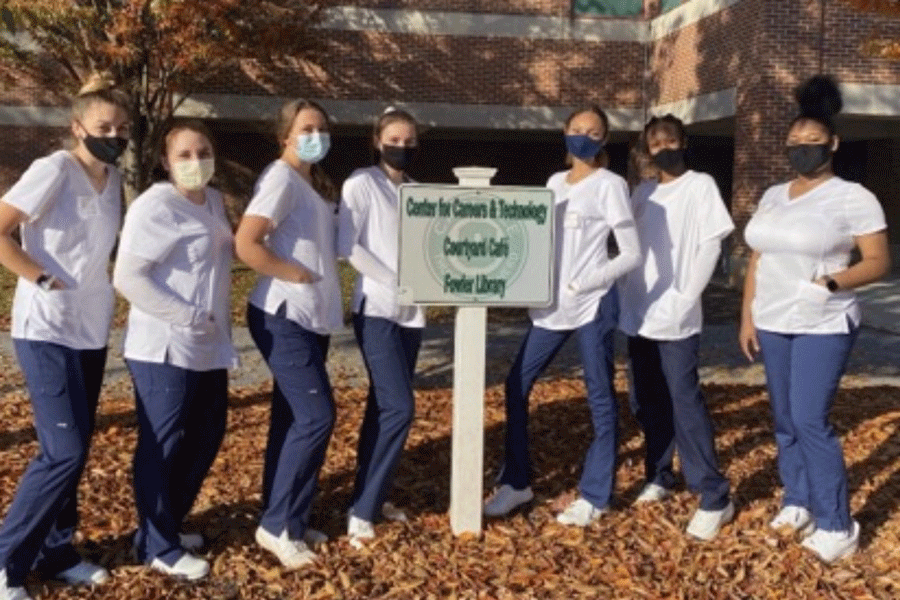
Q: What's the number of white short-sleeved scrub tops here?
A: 7